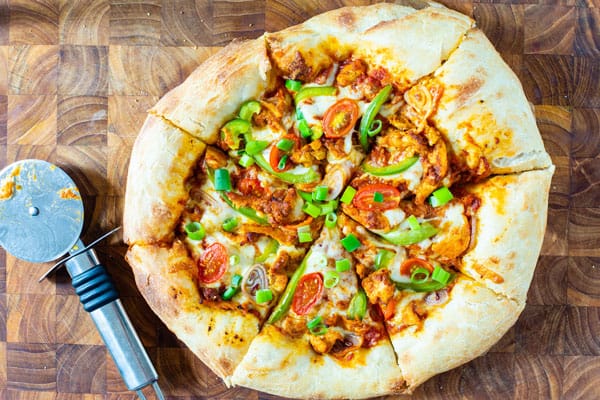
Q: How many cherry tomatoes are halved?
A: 6